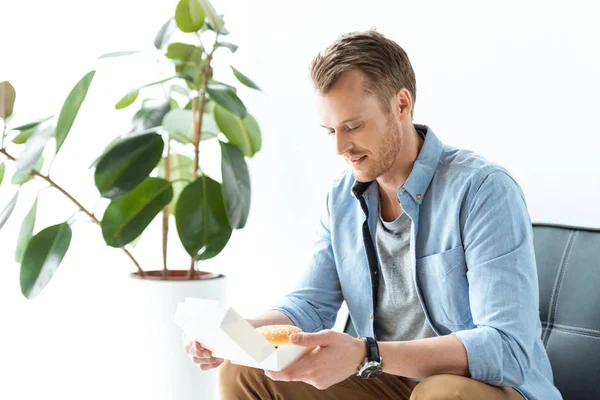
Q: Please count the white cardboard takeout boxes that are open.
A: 1